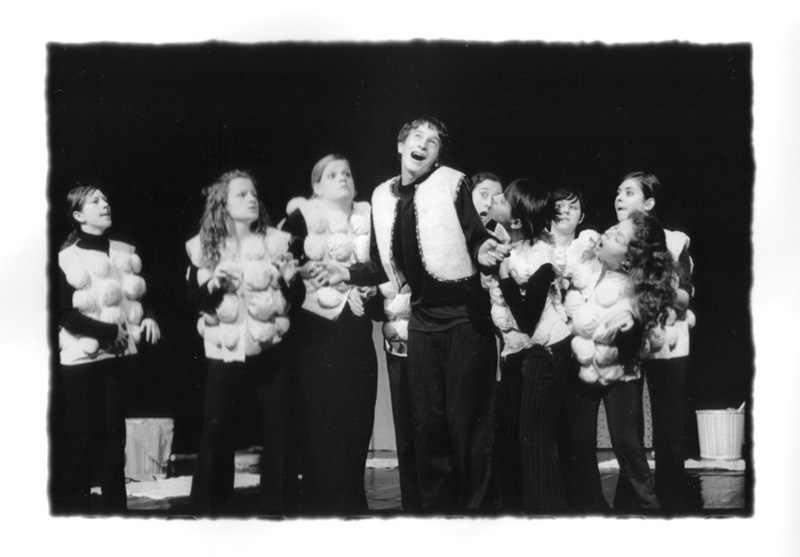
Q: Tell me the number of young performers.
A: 9